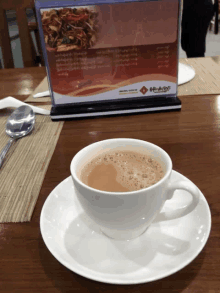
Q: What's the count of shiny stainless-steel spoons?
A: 1